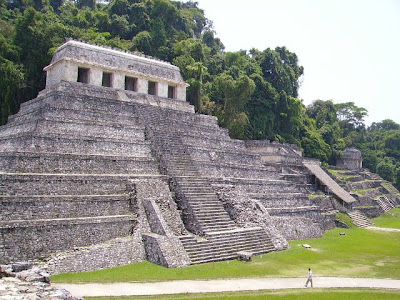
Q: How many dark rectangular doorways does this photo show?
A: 5